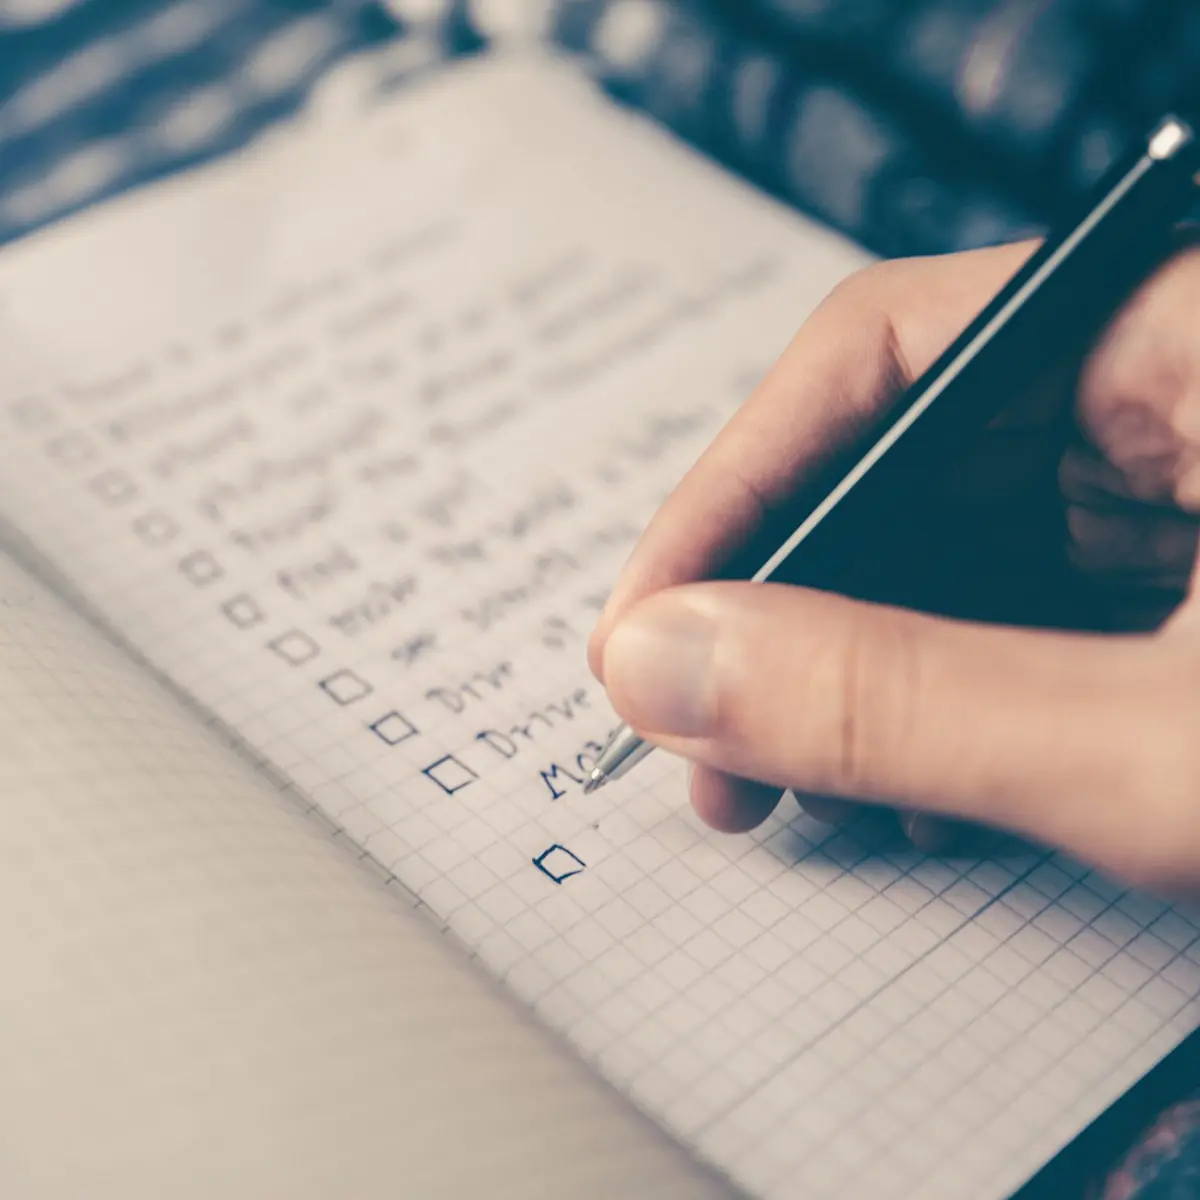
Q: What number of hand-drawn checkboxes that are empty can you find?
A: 11